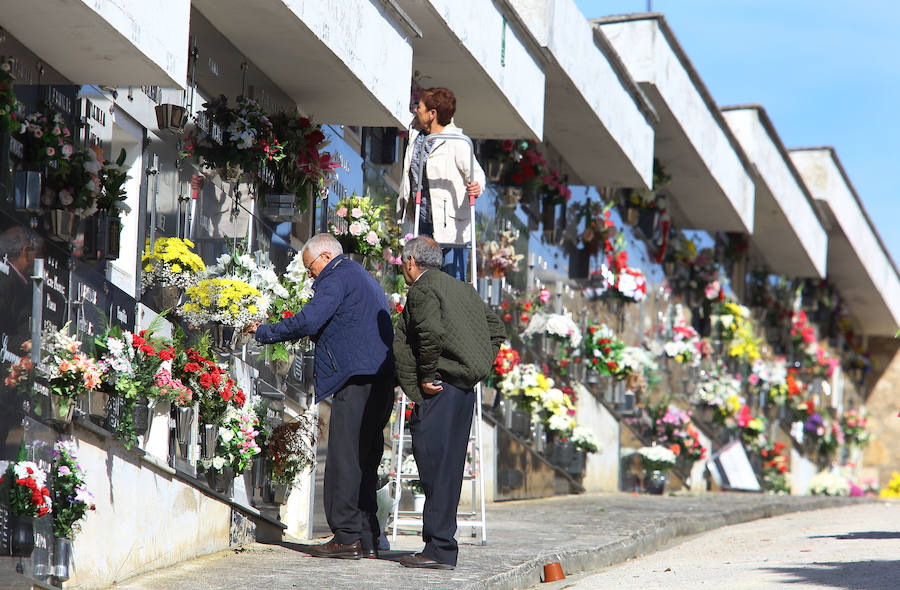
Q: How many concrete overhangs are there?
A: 7